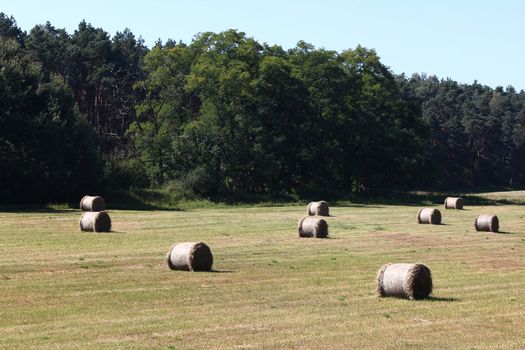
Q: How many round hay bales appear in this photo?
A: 9